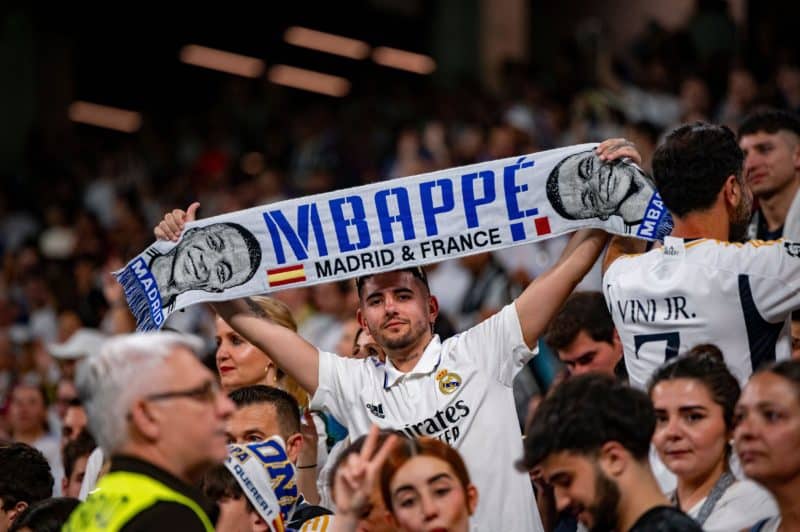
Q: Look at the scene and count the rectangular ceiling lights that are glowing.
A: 5